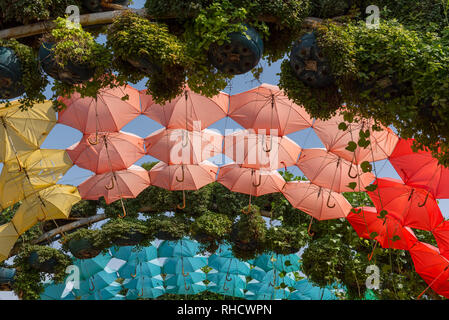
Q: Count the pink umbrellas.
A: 12